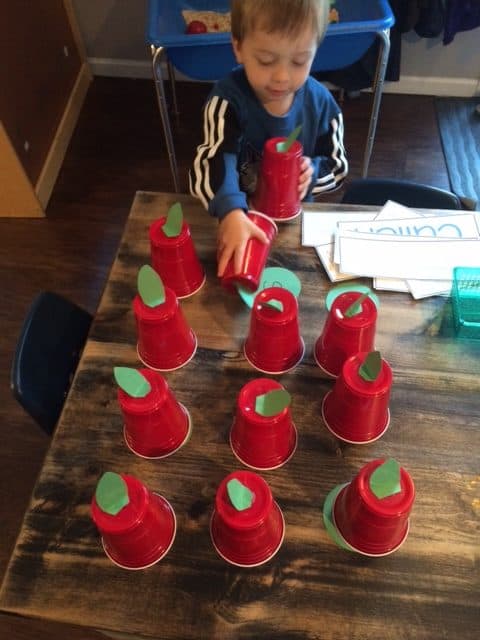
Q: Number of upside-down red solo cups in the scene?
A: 11